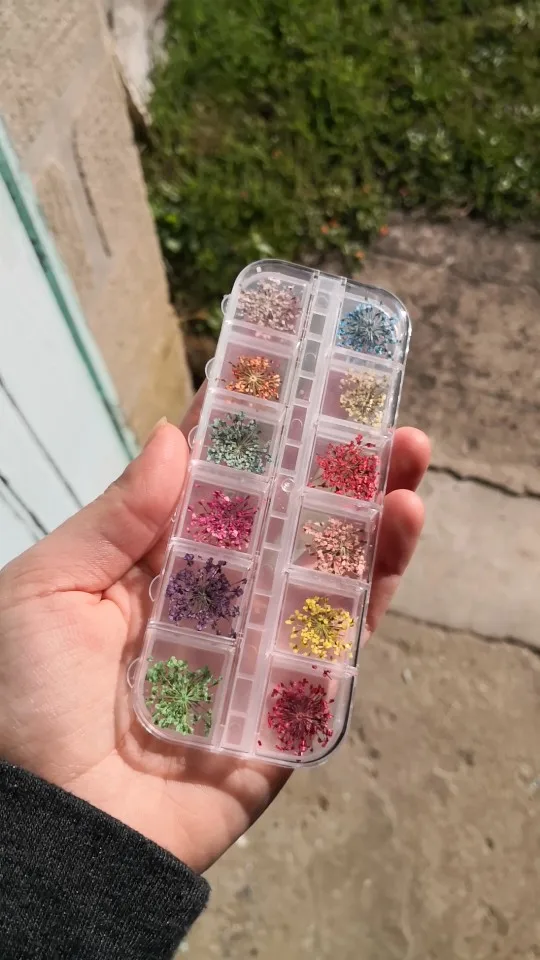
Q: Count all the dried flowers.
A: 12